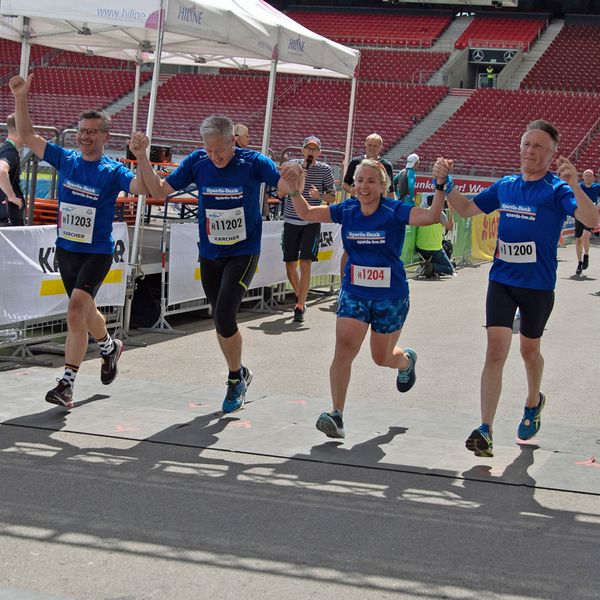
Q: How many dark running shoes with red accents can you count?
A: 2